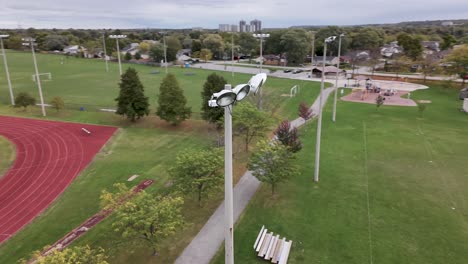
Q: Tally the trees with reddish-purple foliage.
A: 2